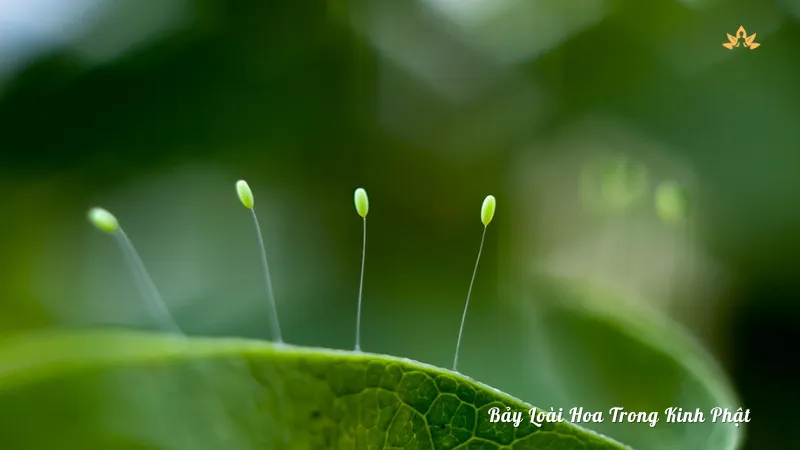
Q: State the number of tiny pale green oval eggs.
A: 4